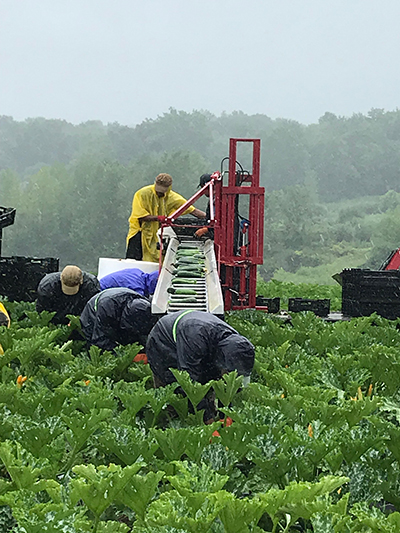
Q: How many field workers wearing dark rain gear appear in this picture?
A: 3